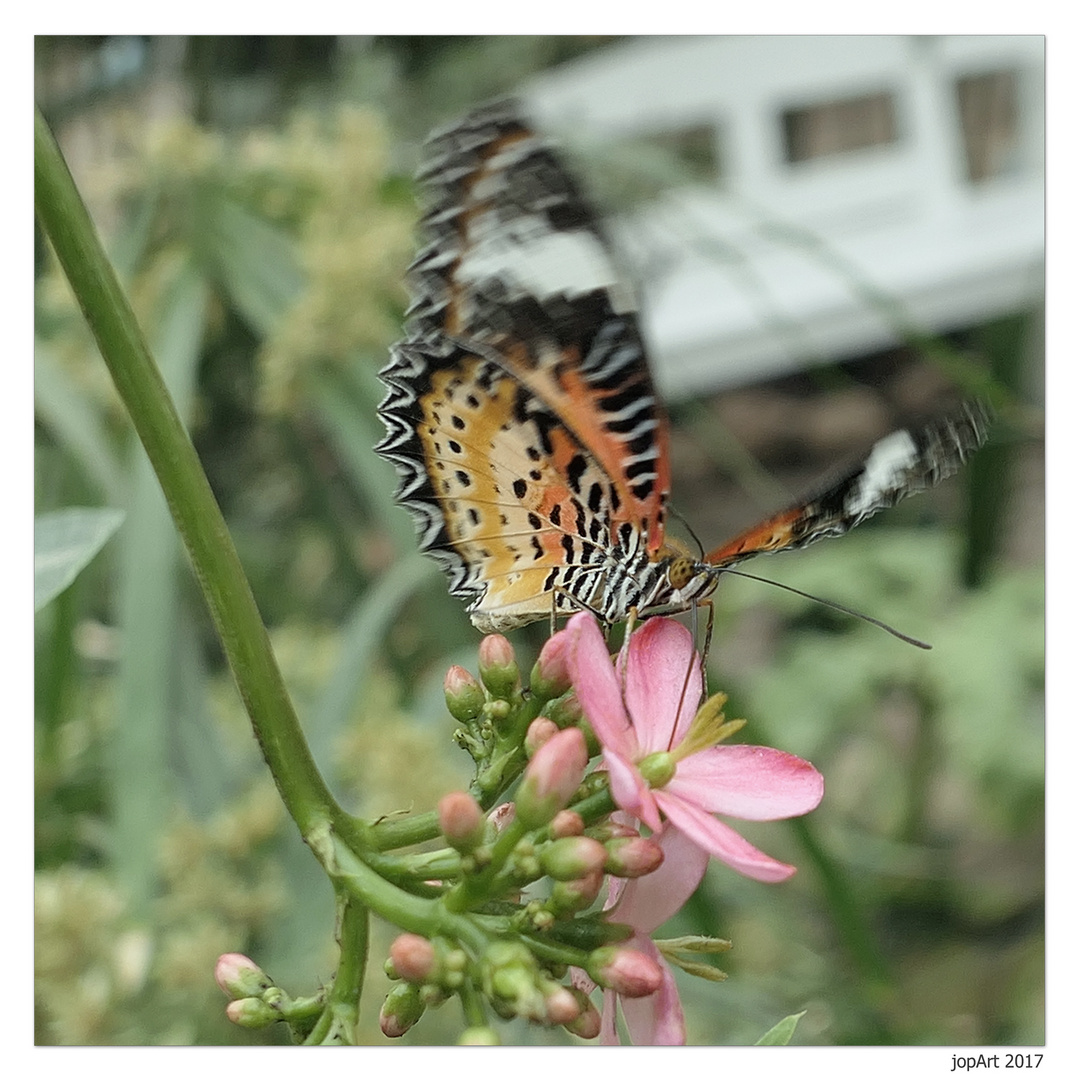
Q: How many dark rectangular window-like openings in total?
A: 3